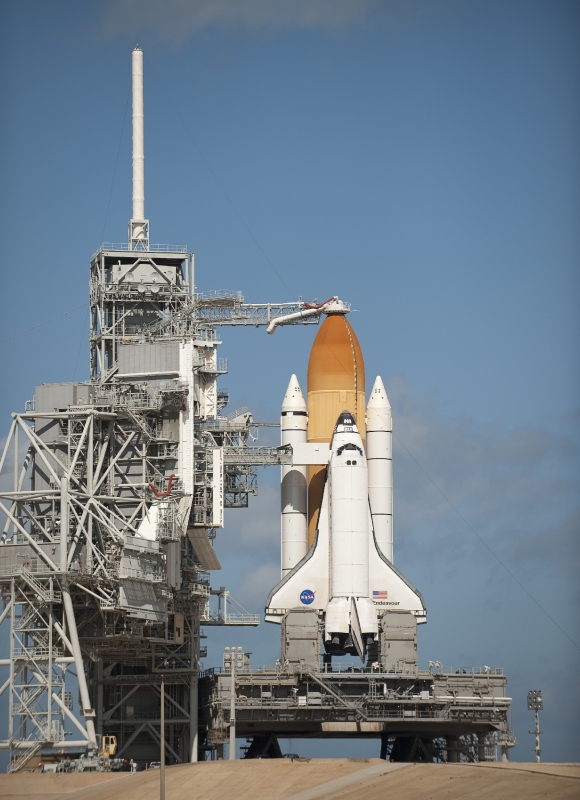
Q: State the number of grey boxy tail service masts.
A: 2